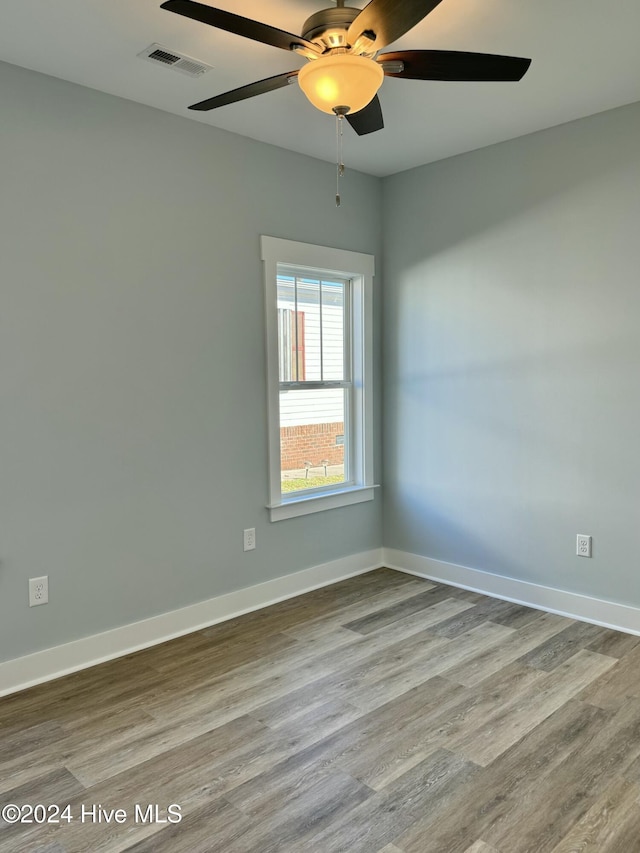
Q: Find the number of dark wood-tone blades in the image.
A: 5